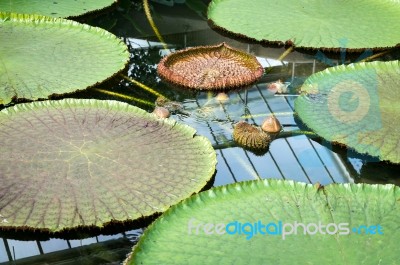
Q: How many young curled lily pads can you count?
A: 2